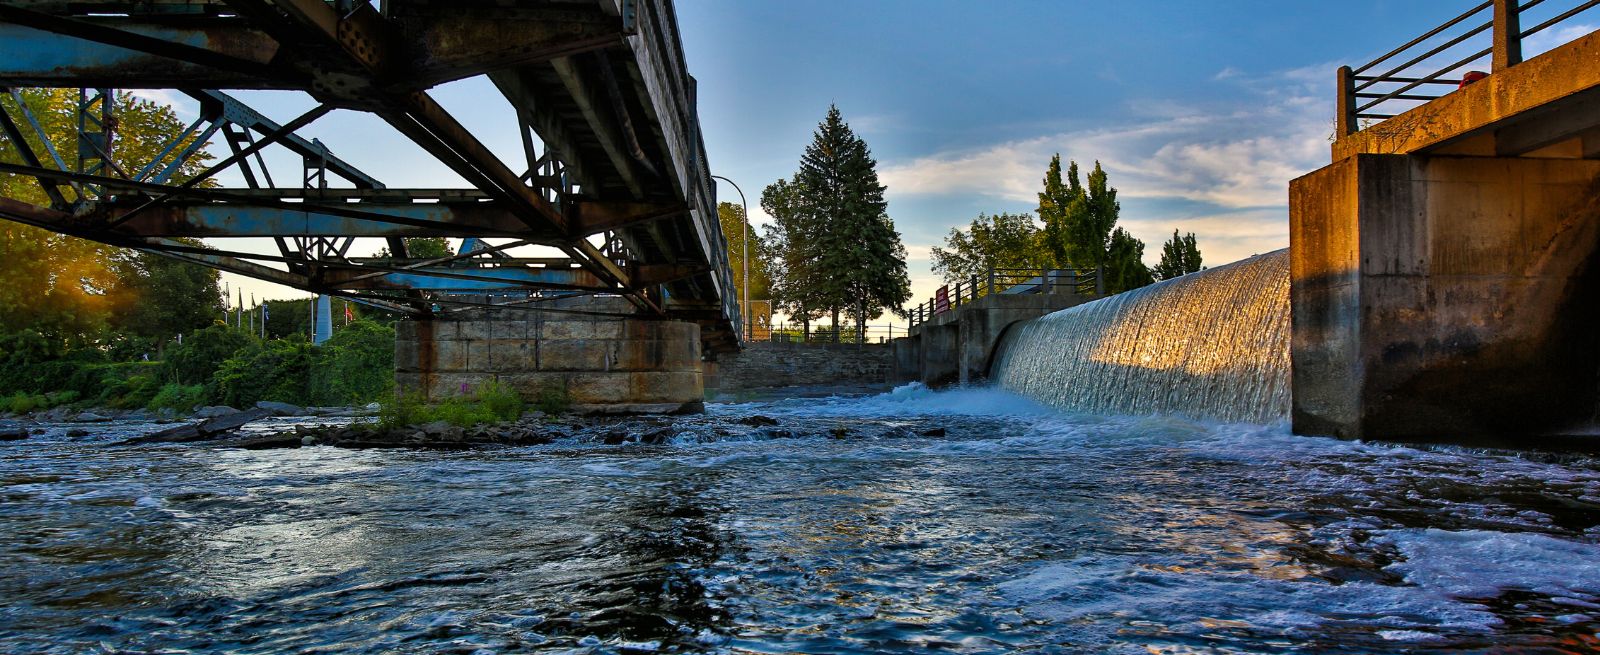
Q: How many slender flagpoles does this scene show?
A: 6